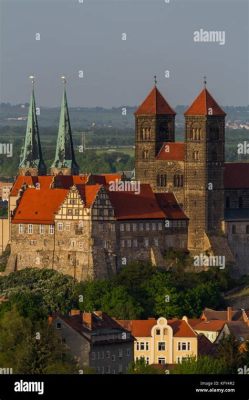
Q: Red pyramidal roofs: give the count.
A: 2